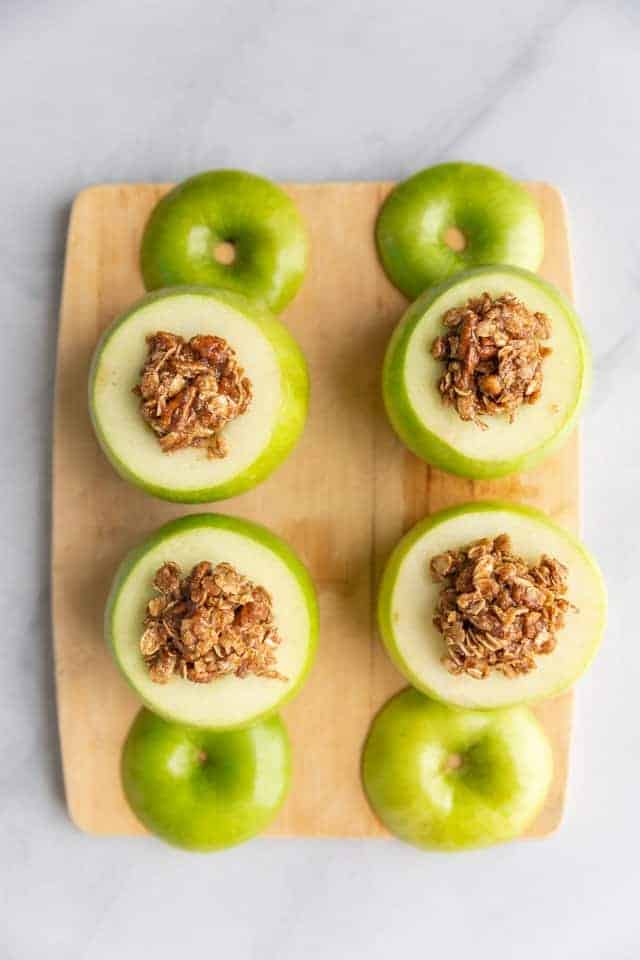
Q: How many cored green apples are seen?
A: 4